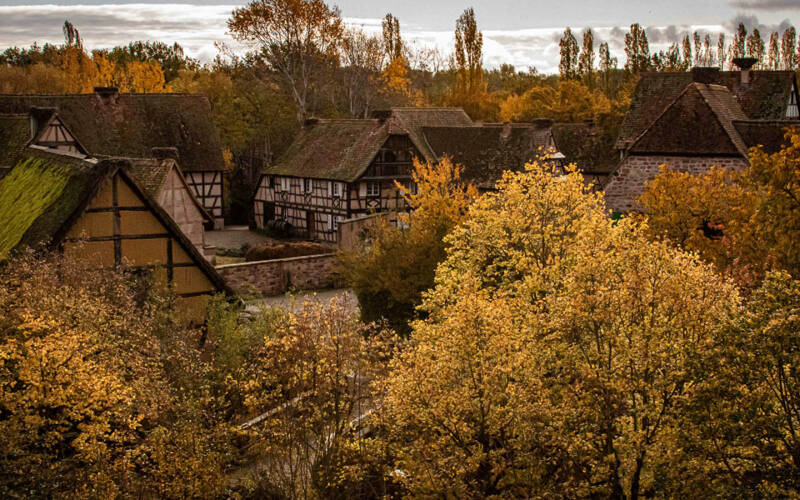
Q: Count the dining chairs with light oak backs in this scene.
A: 0